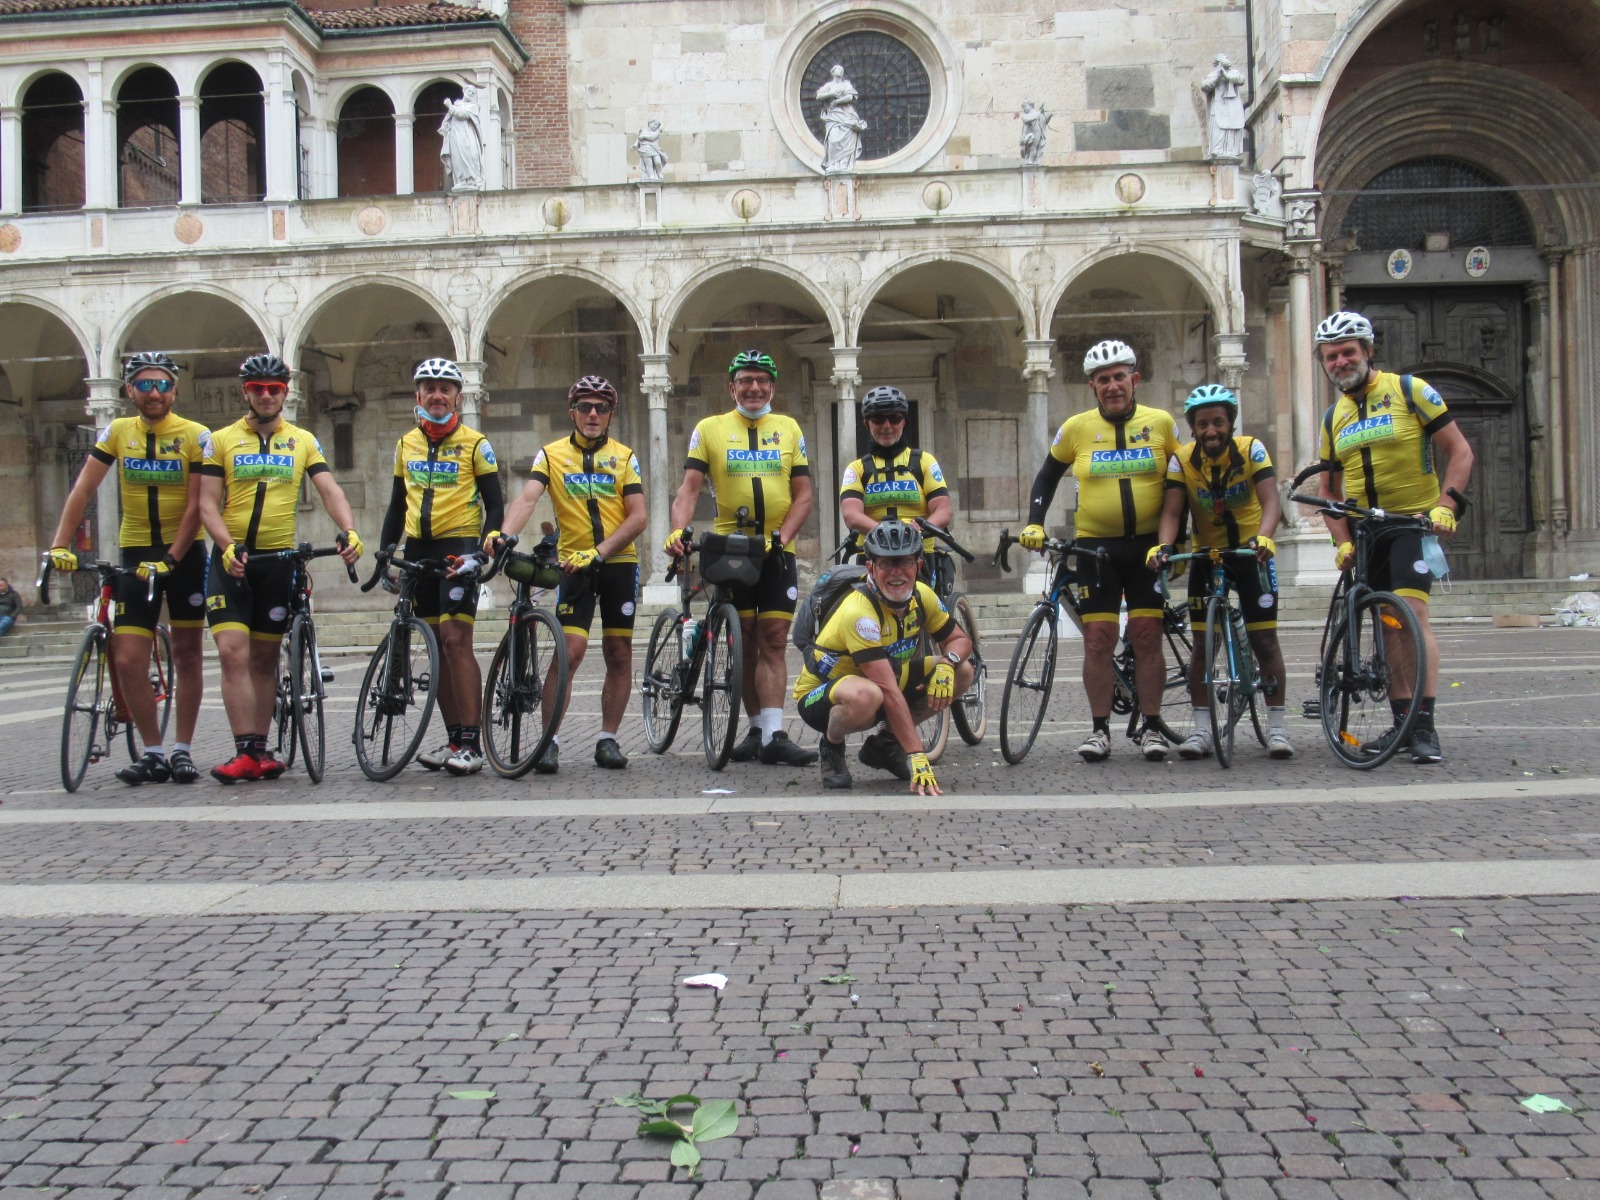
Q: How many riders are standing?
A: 9